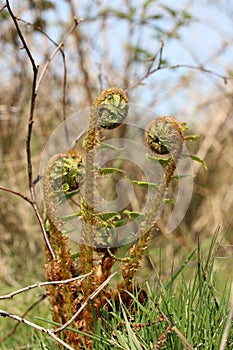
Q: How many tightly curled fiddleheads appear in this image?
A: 3